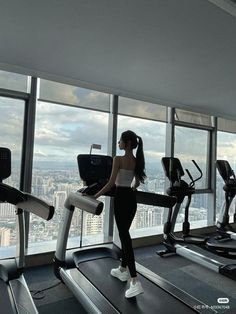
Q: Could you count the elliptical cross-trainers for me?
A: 2